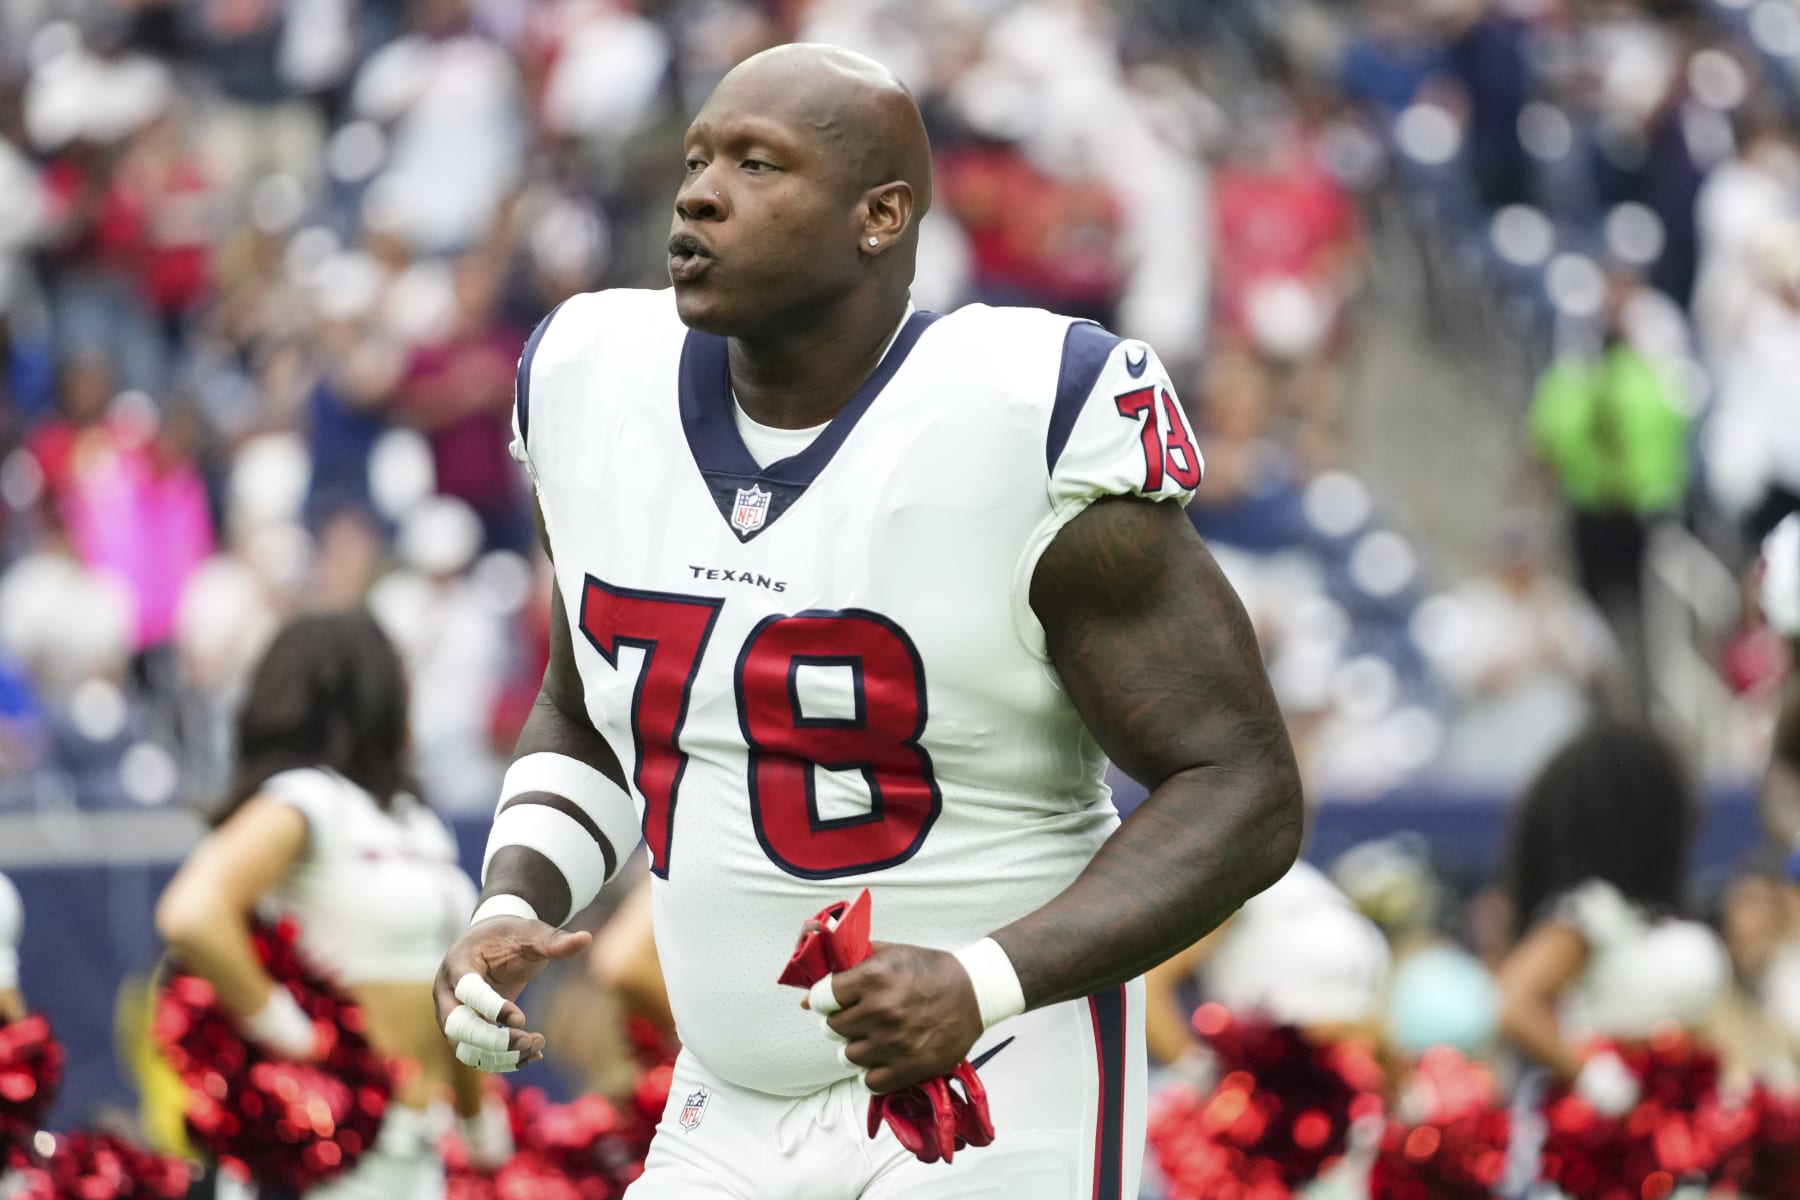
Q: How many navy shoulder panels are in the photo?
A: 2